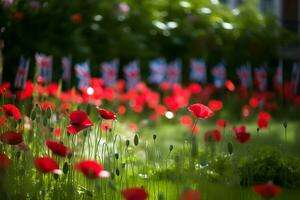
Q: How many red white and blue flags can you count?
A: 14